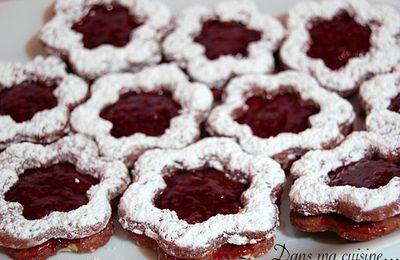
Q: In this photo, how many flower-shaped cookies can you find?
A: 10